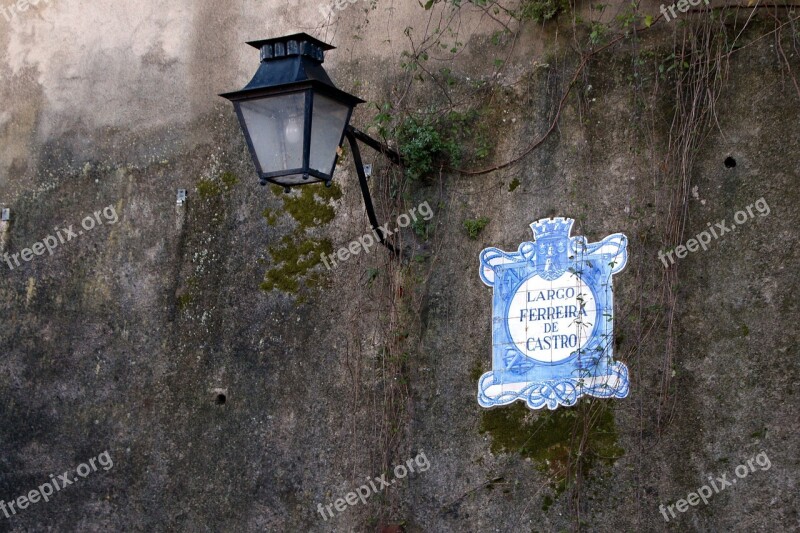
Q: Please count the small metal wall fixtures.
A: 3